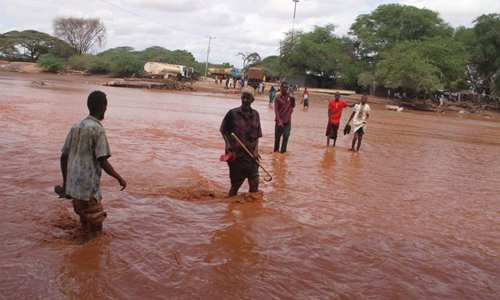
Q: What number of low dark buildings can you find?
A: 1